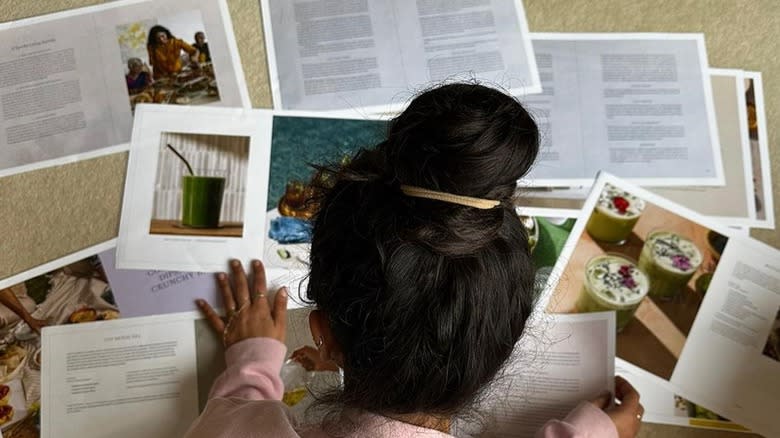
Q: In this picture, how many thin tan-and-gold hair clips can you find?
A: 1